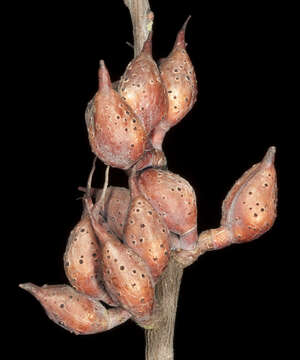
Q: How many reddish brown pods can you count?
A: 10